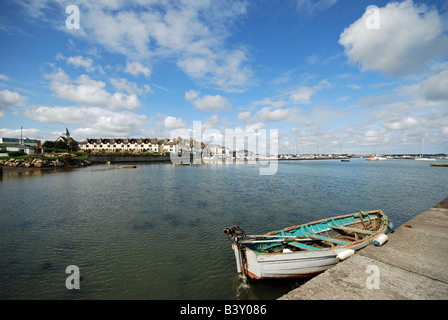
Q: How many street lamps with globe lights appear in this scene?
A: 0